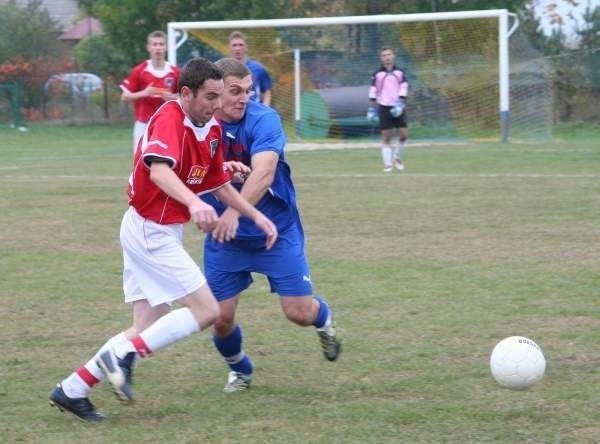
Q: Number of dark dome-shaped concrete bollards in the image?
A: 0